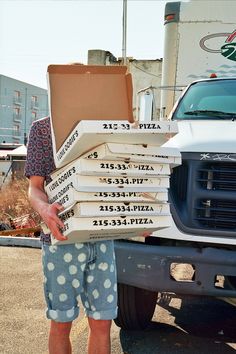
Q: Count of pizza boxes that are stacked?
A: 7